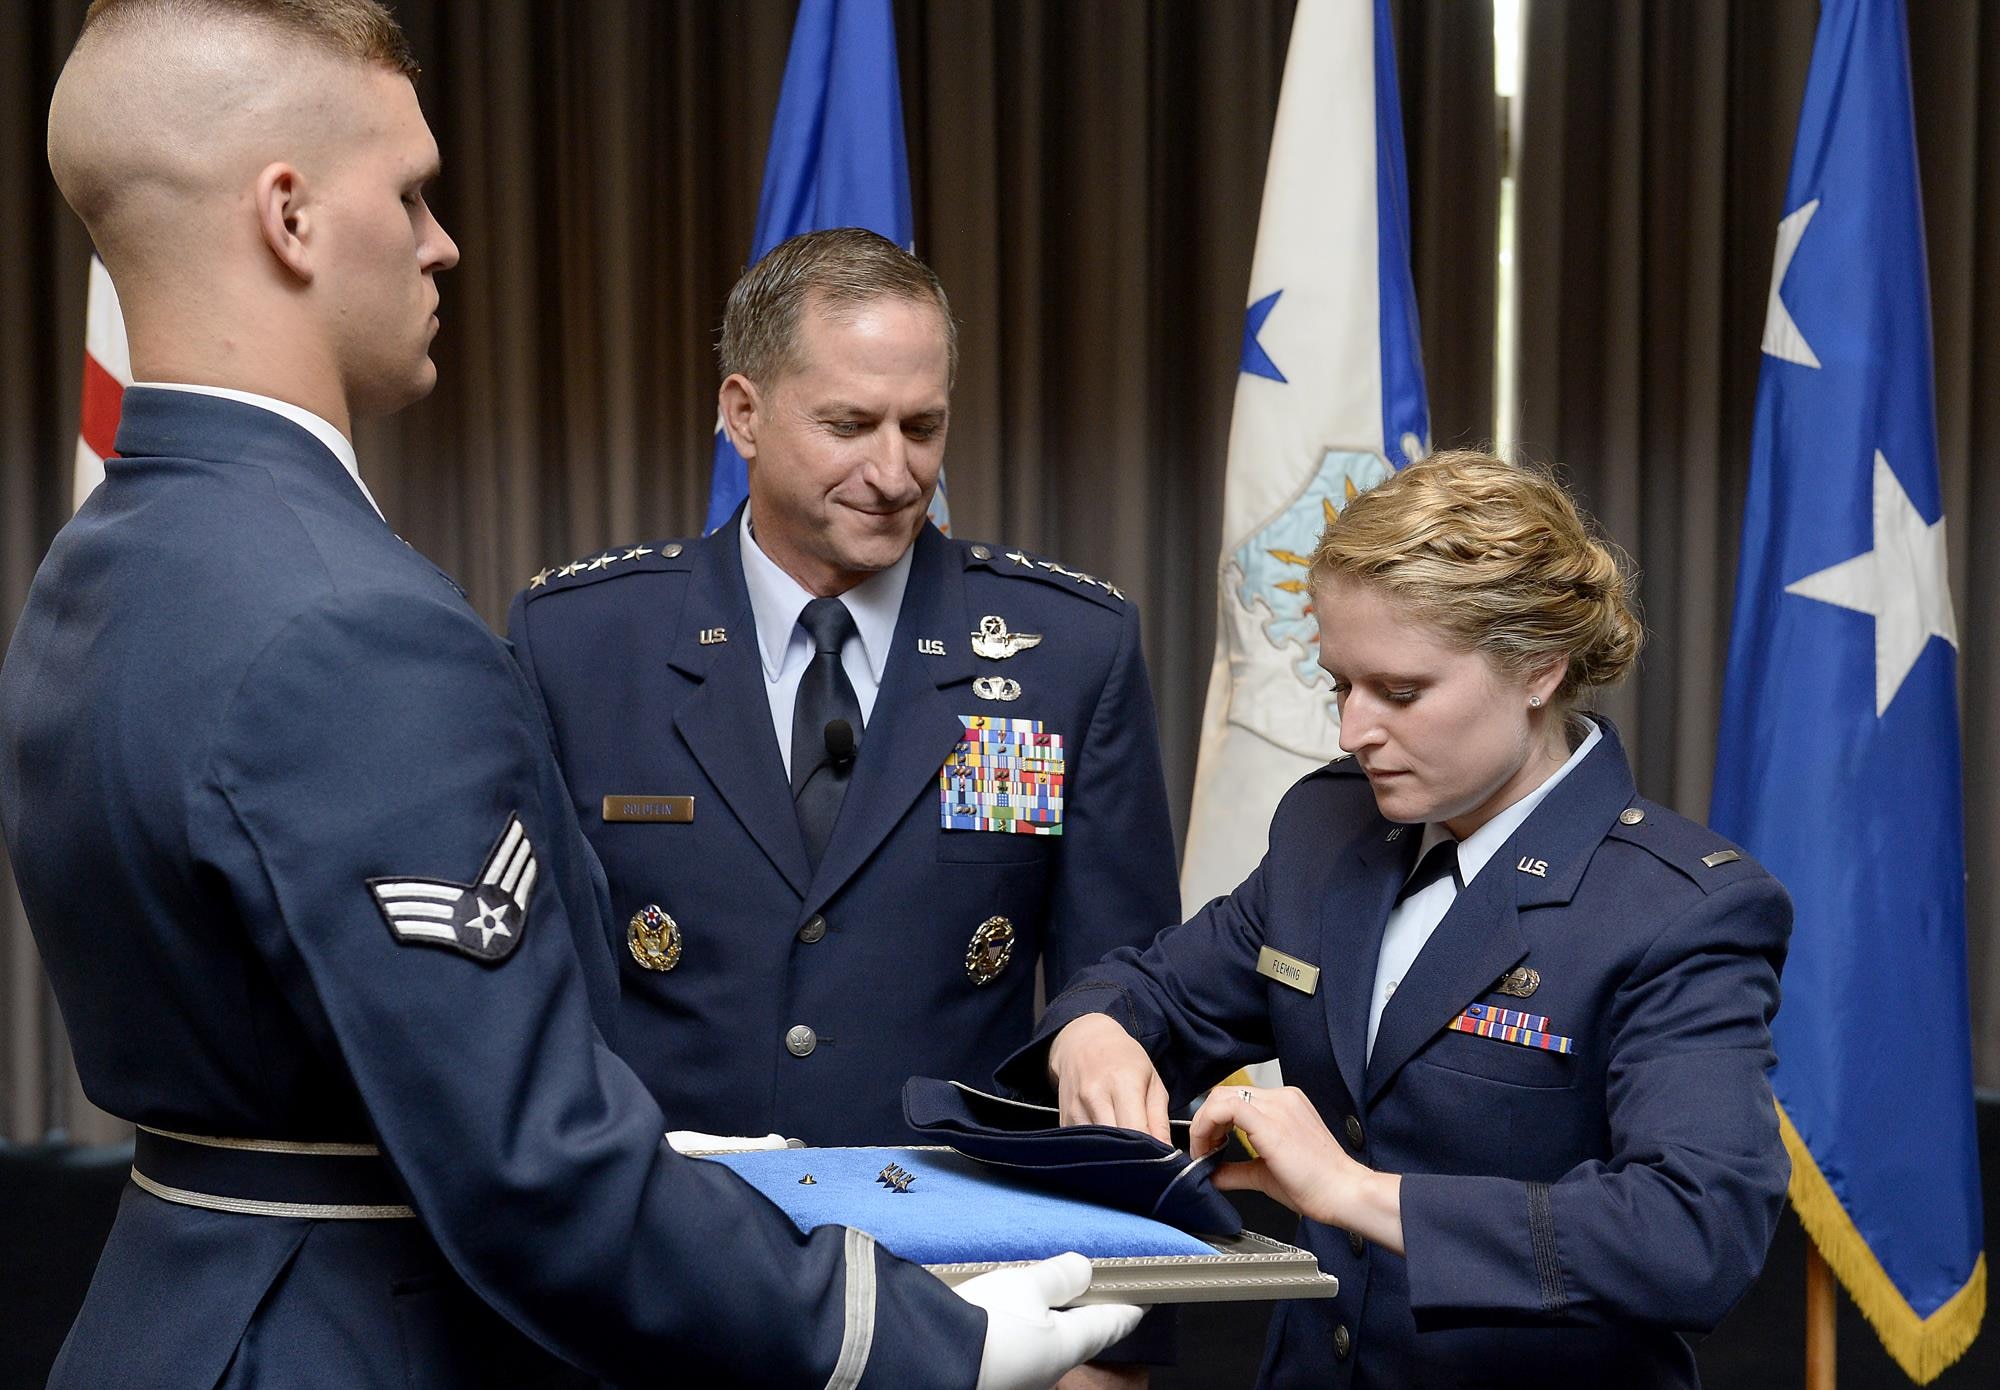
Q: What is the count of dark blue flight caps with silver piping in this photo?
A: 1